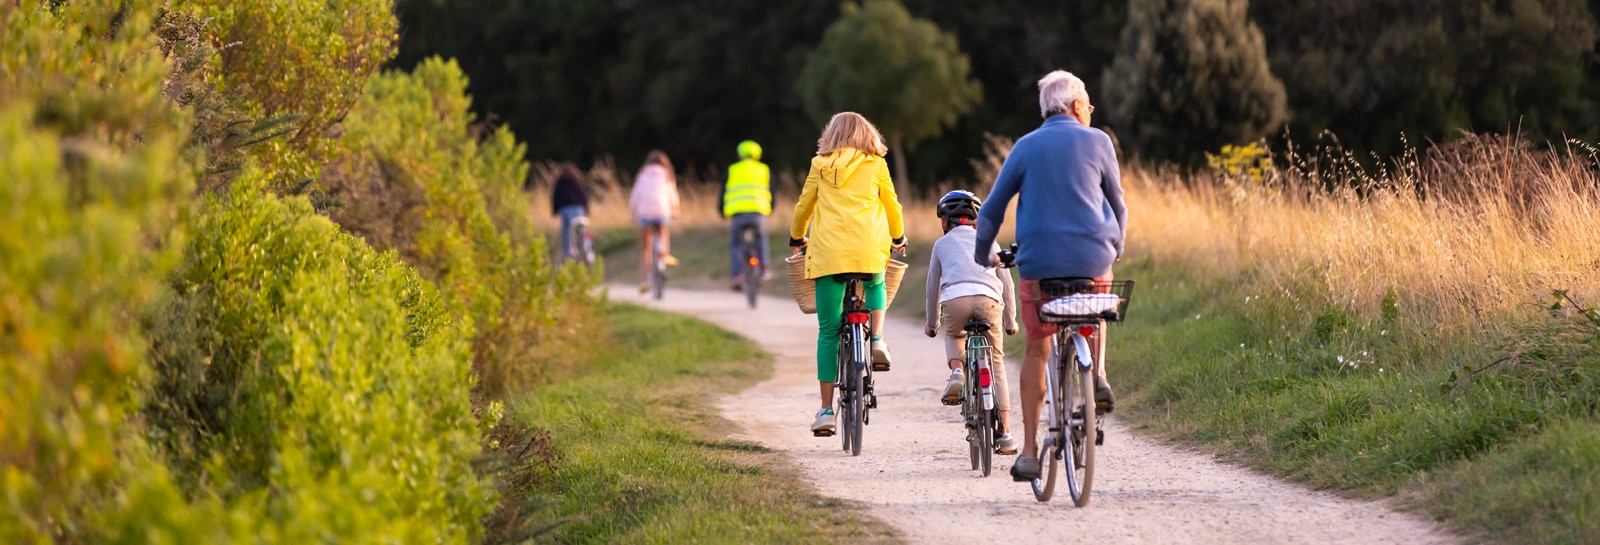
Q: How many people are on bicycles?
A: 6